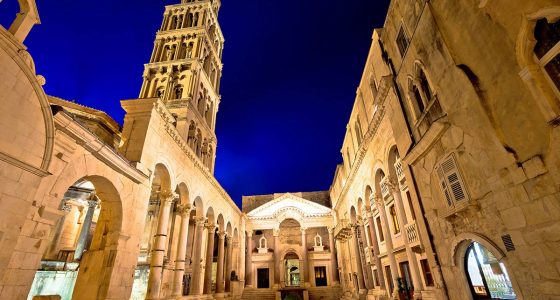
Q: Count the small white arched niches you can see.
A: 2